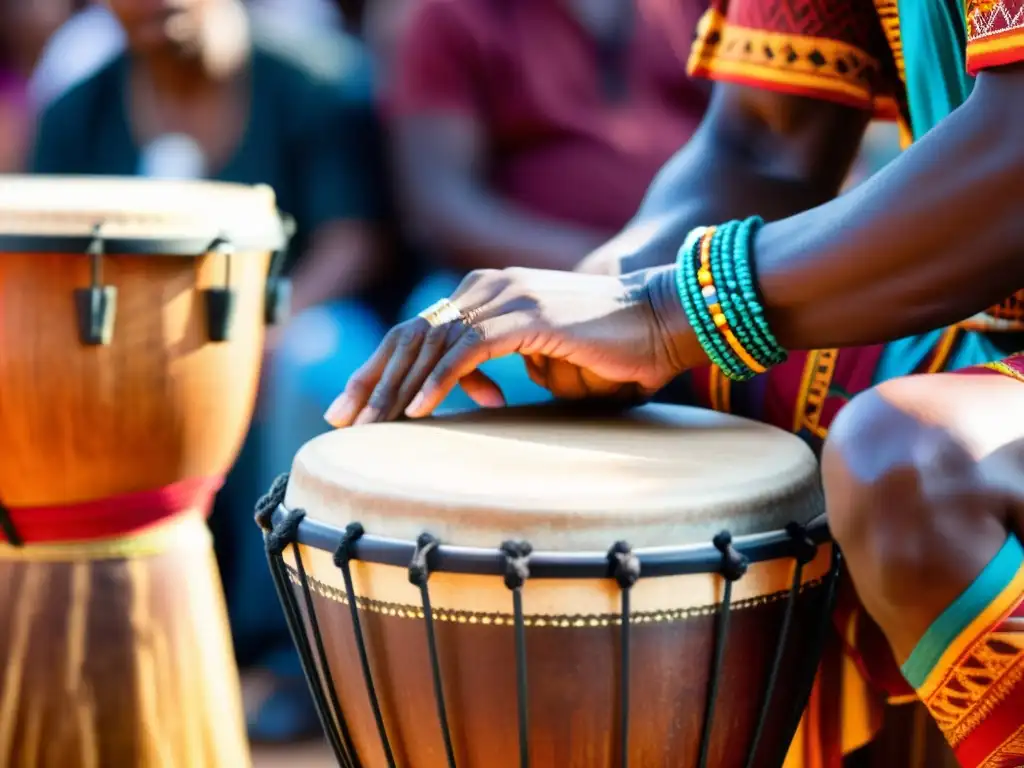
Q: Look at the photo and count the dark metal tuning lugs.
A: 3